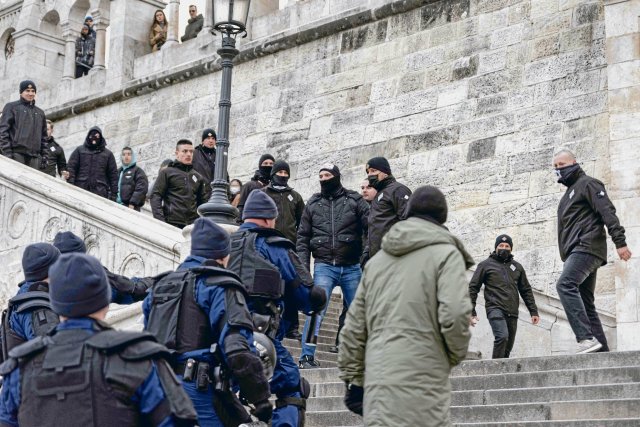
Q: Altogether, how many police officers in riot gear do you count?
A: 5